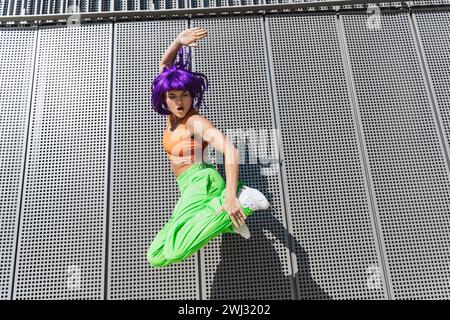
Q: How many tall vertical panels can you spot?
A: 7